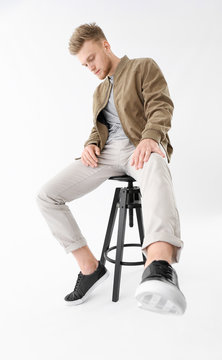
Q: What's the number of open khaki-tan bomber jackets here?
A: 1